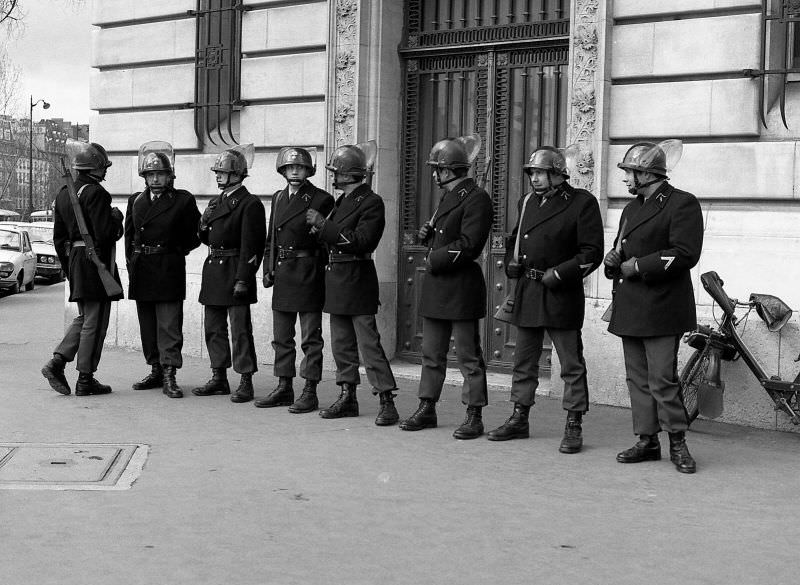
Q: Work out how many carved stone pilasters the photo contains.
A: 2